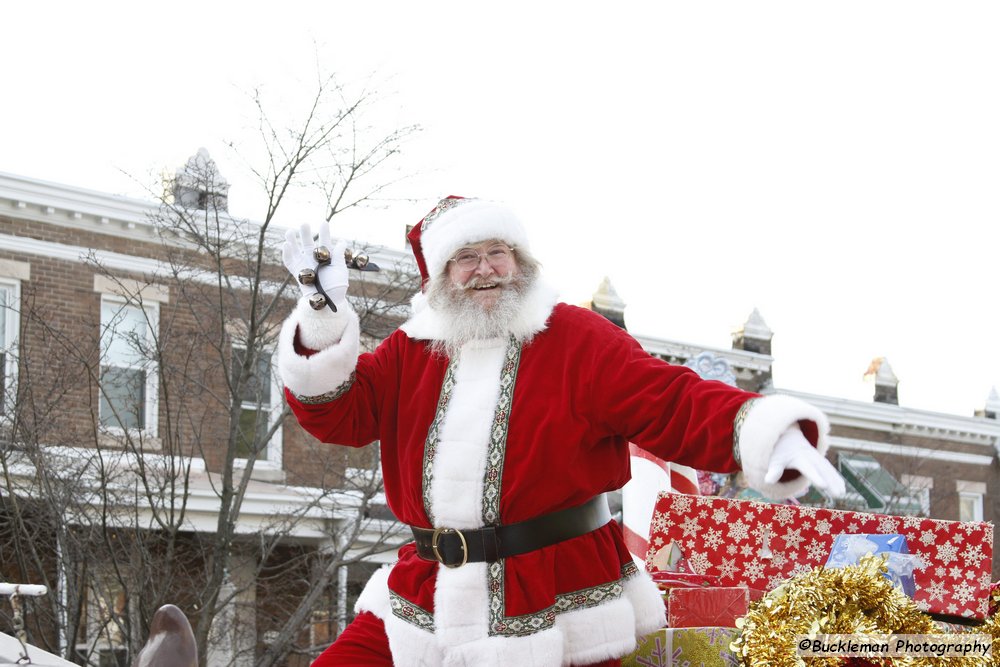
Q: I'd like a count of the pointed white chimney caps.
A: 5